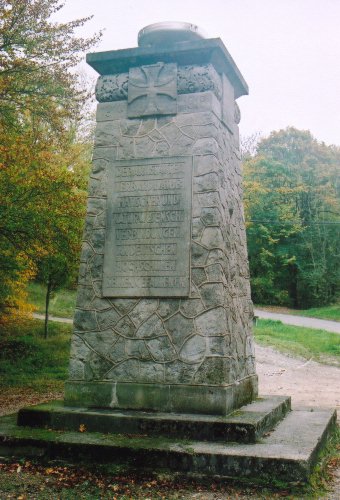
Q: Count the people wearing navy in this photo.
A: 0